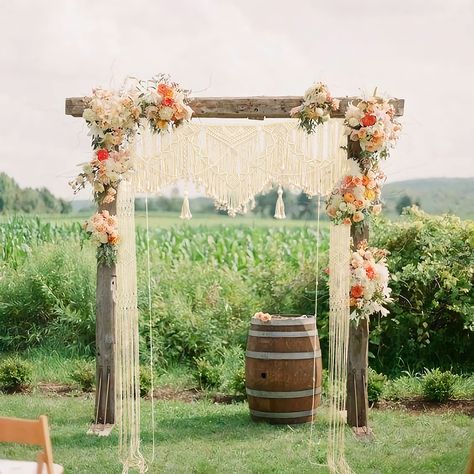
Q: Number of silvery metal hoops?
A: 5